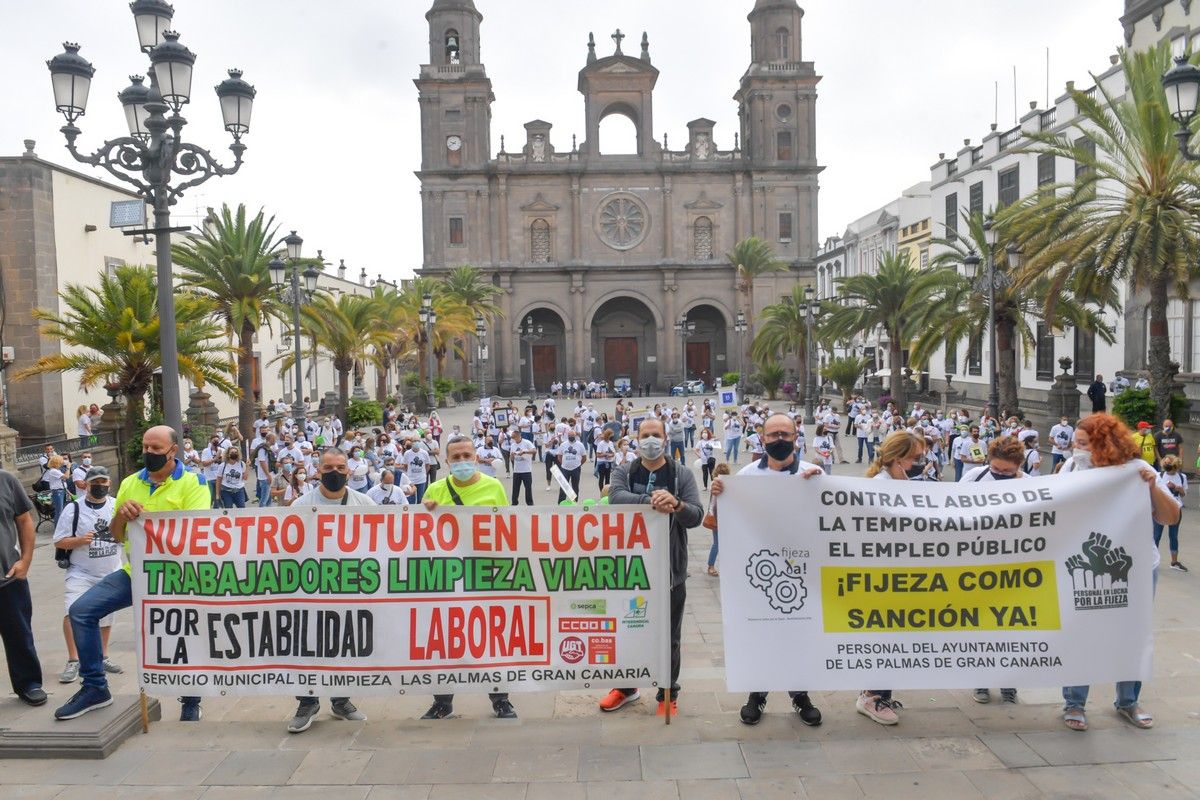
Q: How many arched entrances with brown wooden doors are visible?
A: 3